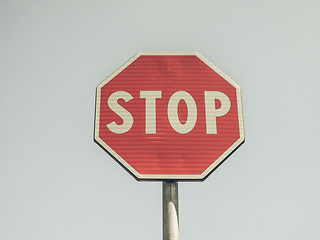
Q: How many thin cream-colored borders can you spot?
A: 1